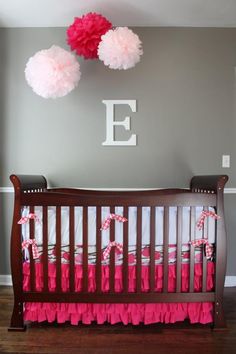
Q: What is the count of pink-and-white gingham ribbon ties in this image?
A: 6